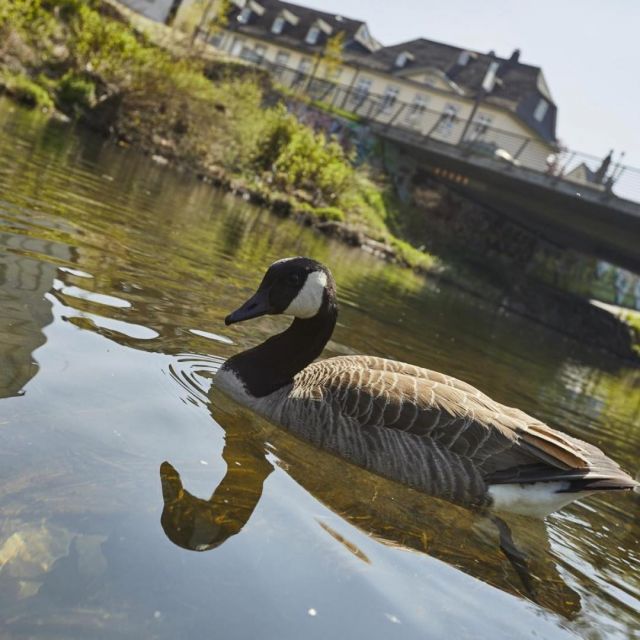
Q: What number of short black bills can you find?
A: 1